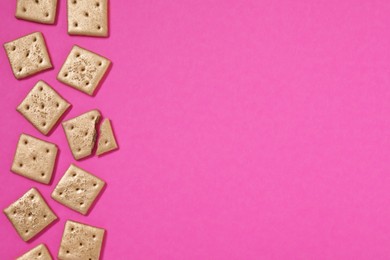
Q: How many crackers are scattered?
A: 11